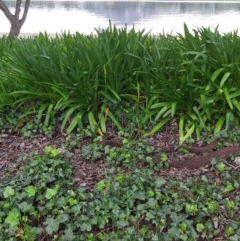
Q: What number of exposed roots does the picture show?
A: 2